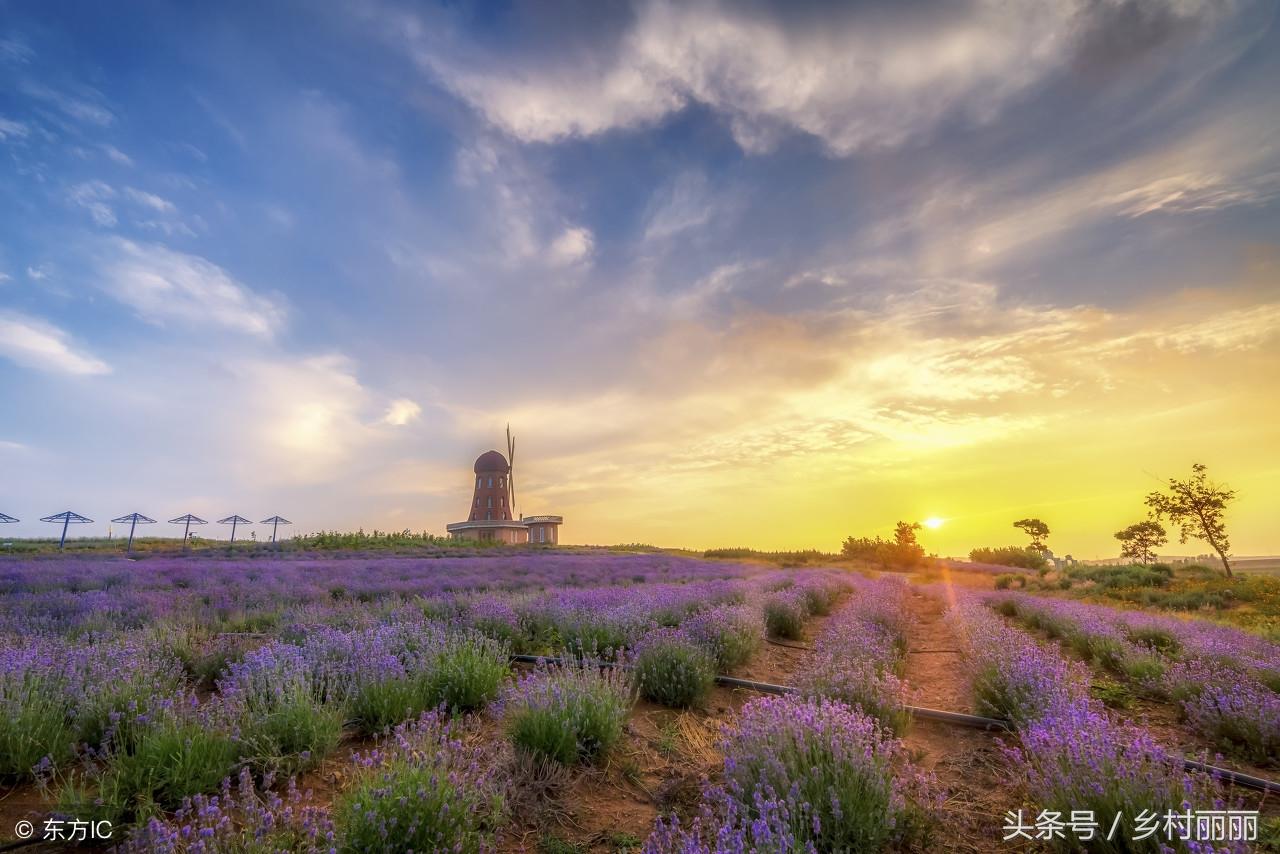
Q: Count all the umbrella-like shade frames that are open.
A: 6